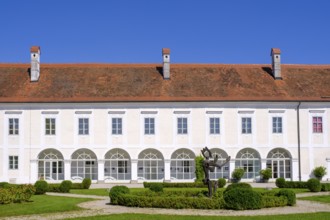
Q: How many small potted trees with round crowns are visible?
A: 3